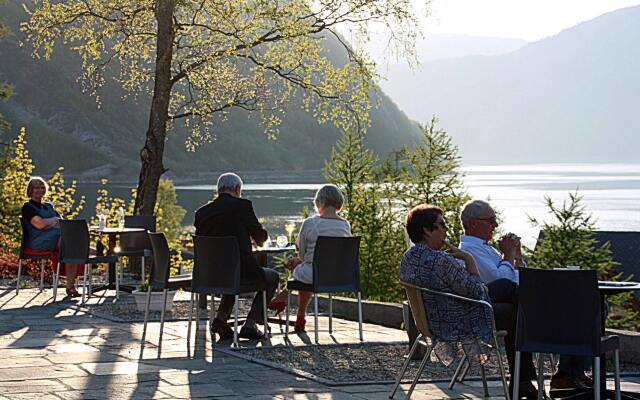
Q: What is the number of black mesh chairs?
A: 7